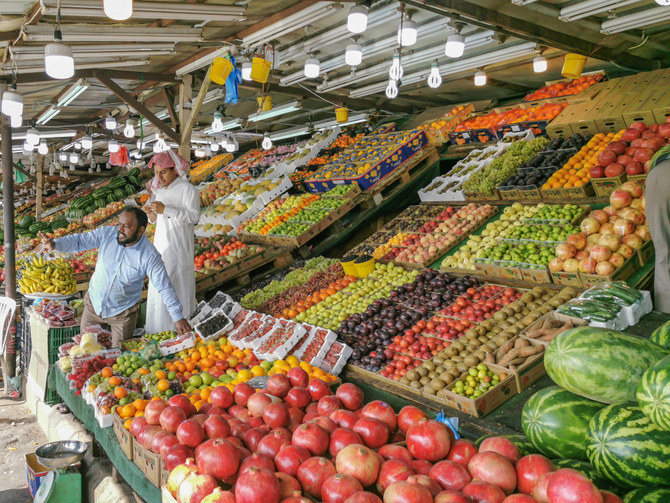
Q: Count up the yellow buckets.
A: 7